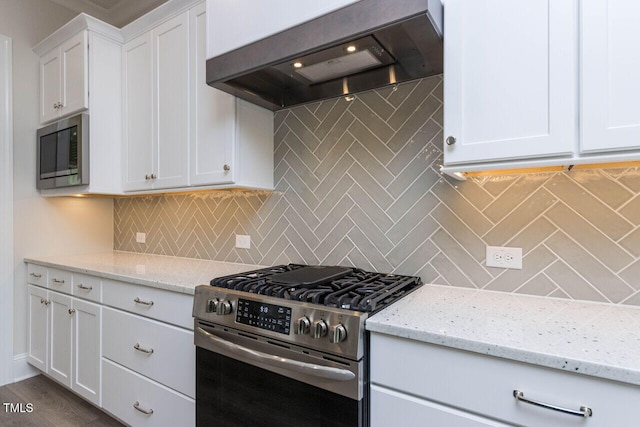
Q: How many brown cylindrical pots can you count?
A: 0